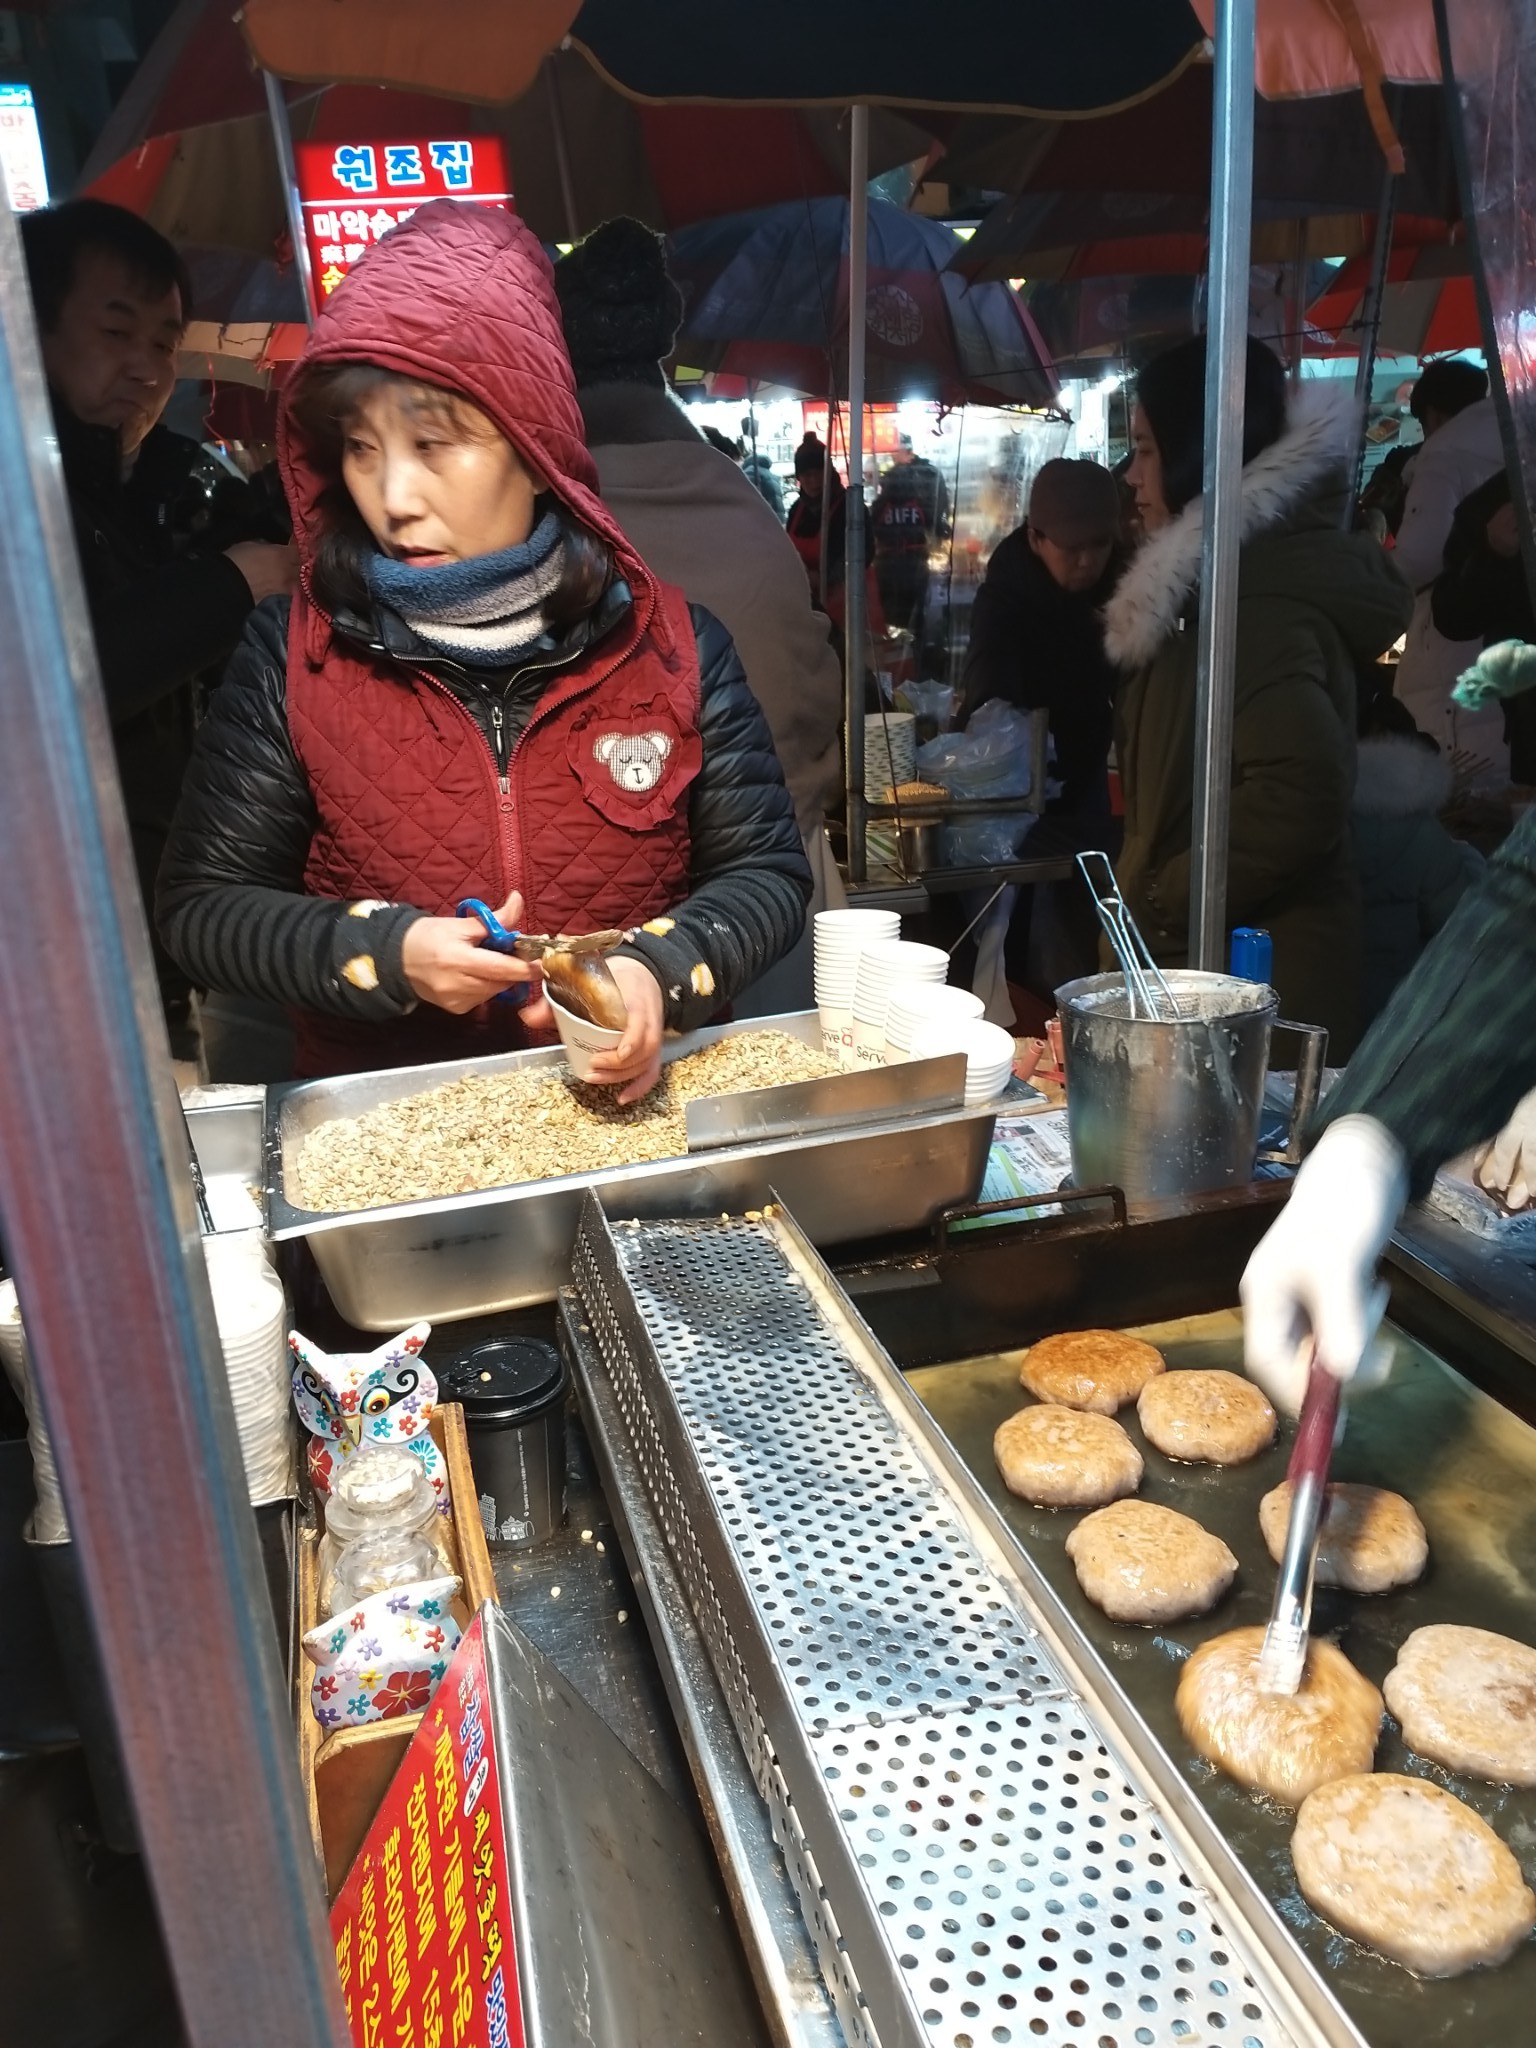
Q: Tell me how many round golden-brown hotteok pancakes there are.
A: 8